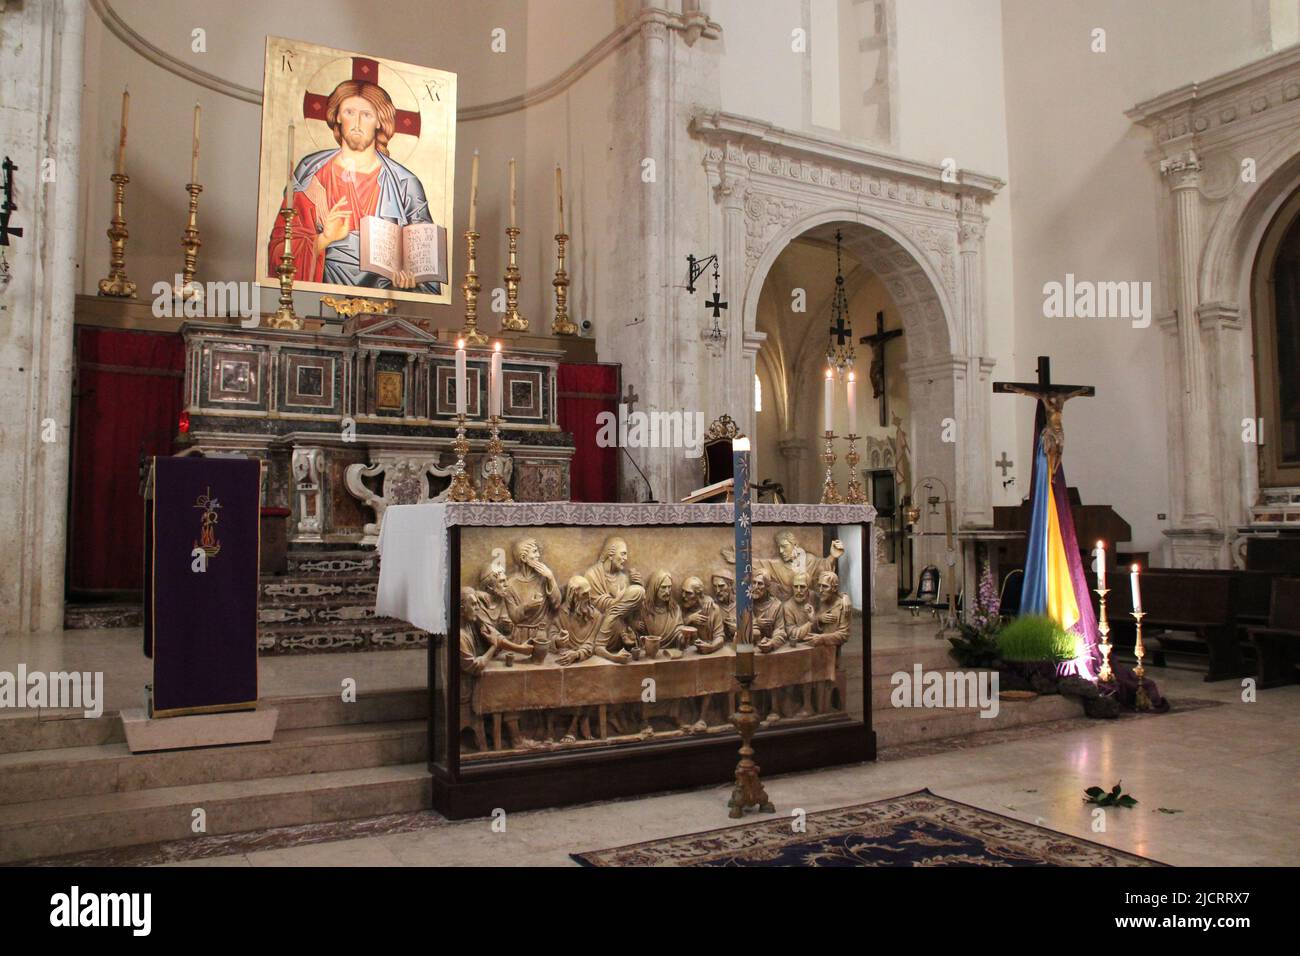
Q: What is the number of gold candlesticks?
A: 13